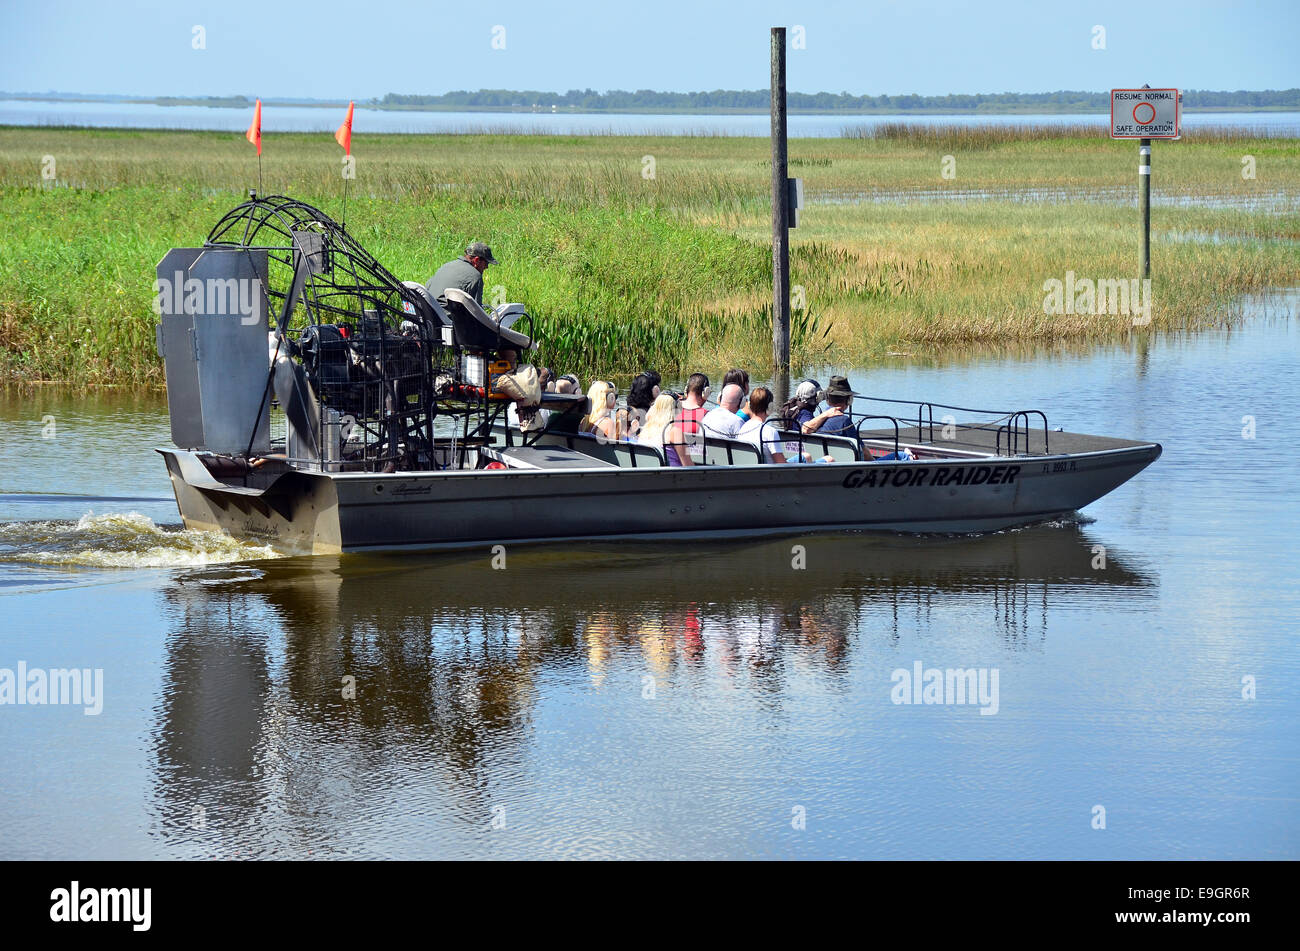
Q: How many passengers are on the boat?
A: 12